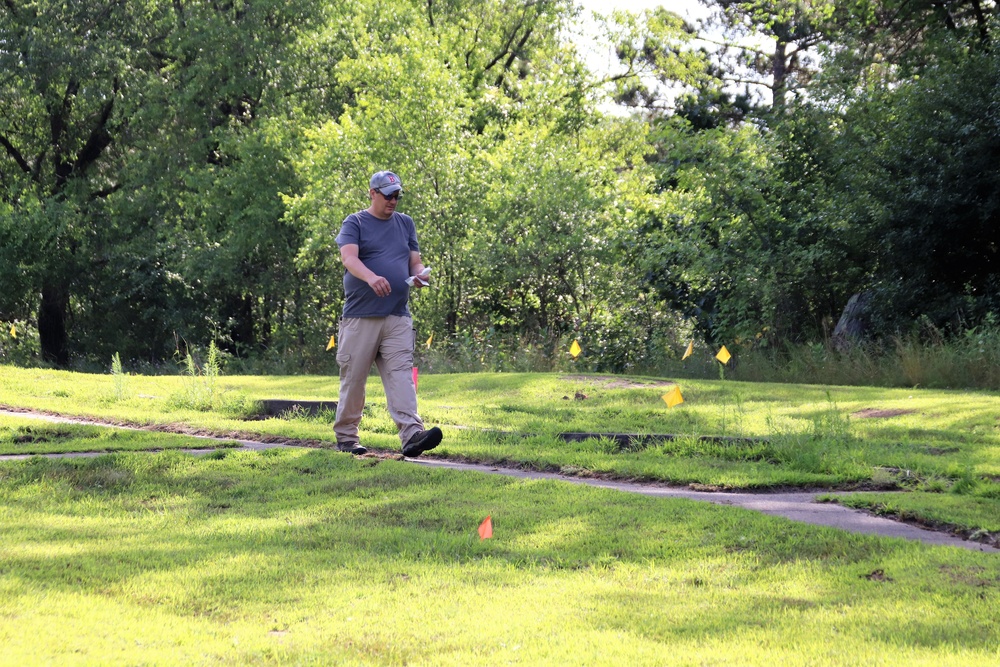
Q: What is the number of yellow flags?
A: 7